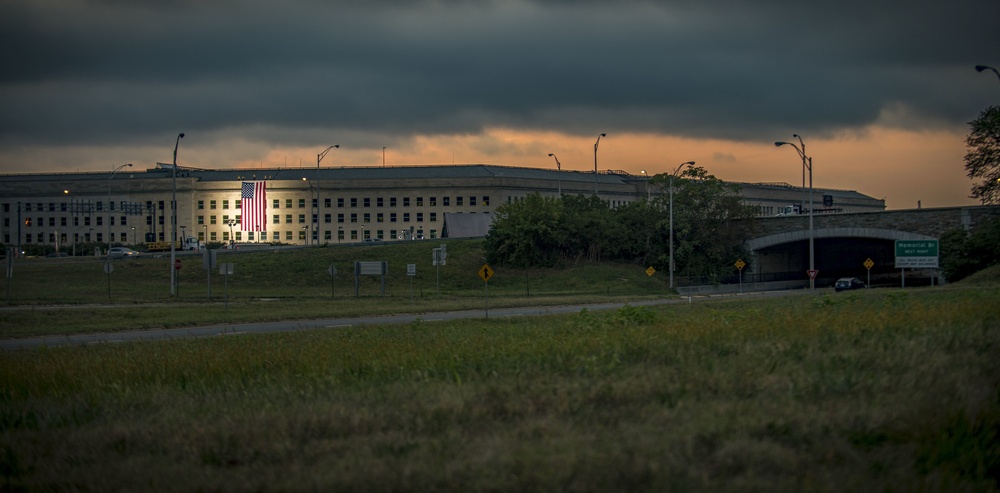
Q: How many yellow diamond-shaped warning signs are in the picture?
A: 4